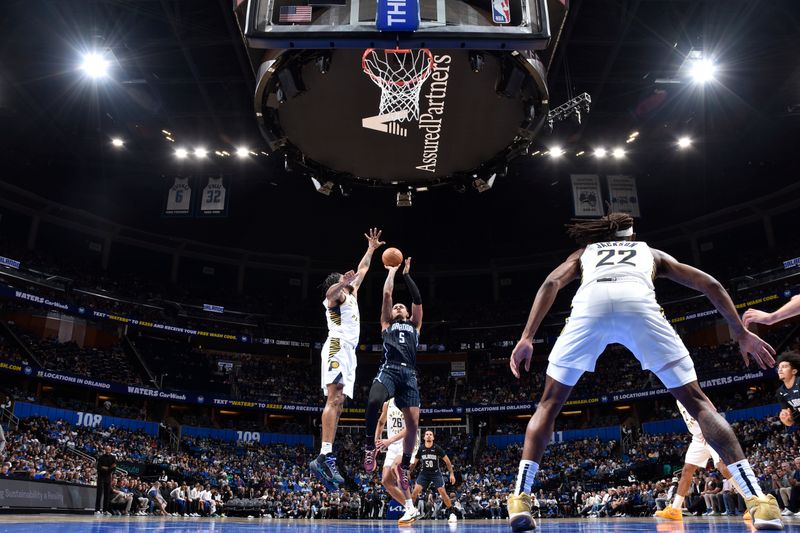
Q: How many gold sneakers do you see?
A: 2